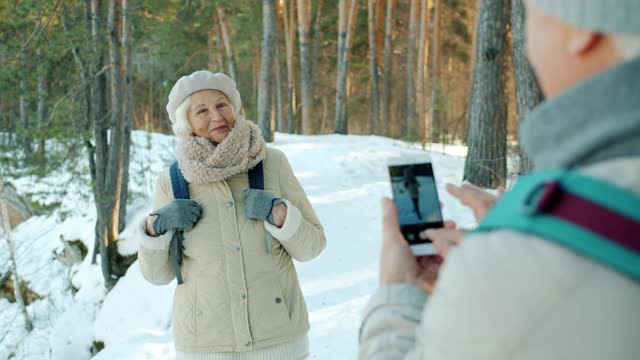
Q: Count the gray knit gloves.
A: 2